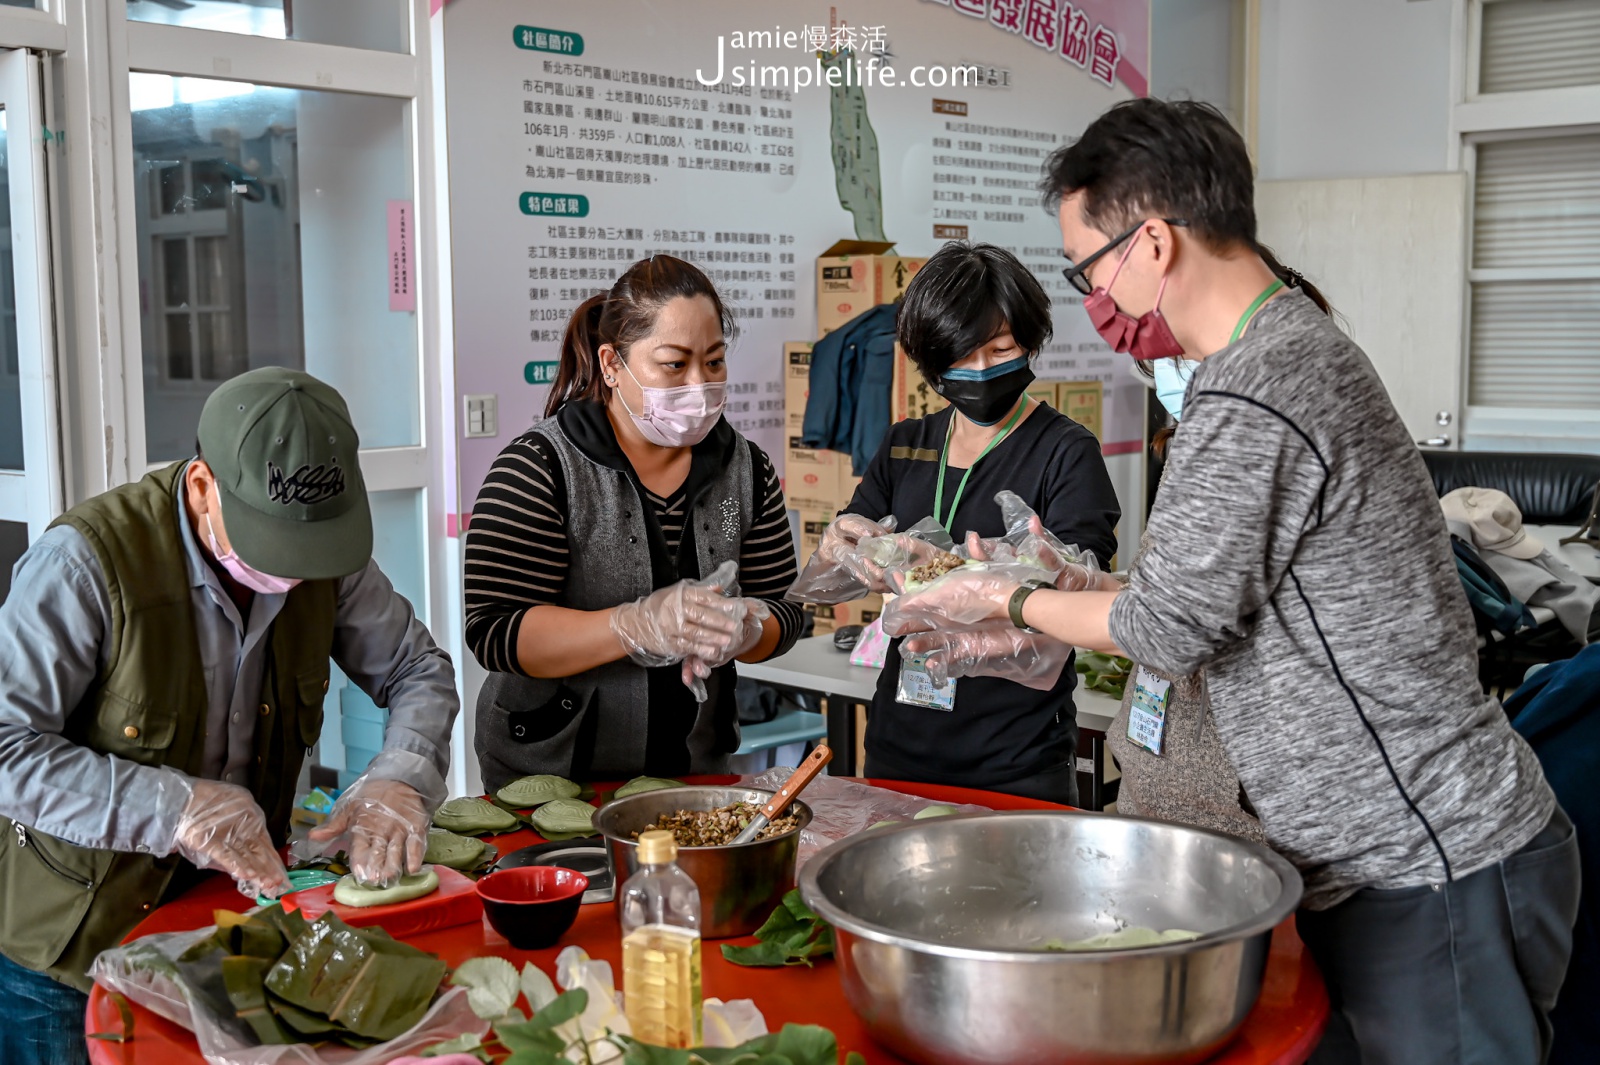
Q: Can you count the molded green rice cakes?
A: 5